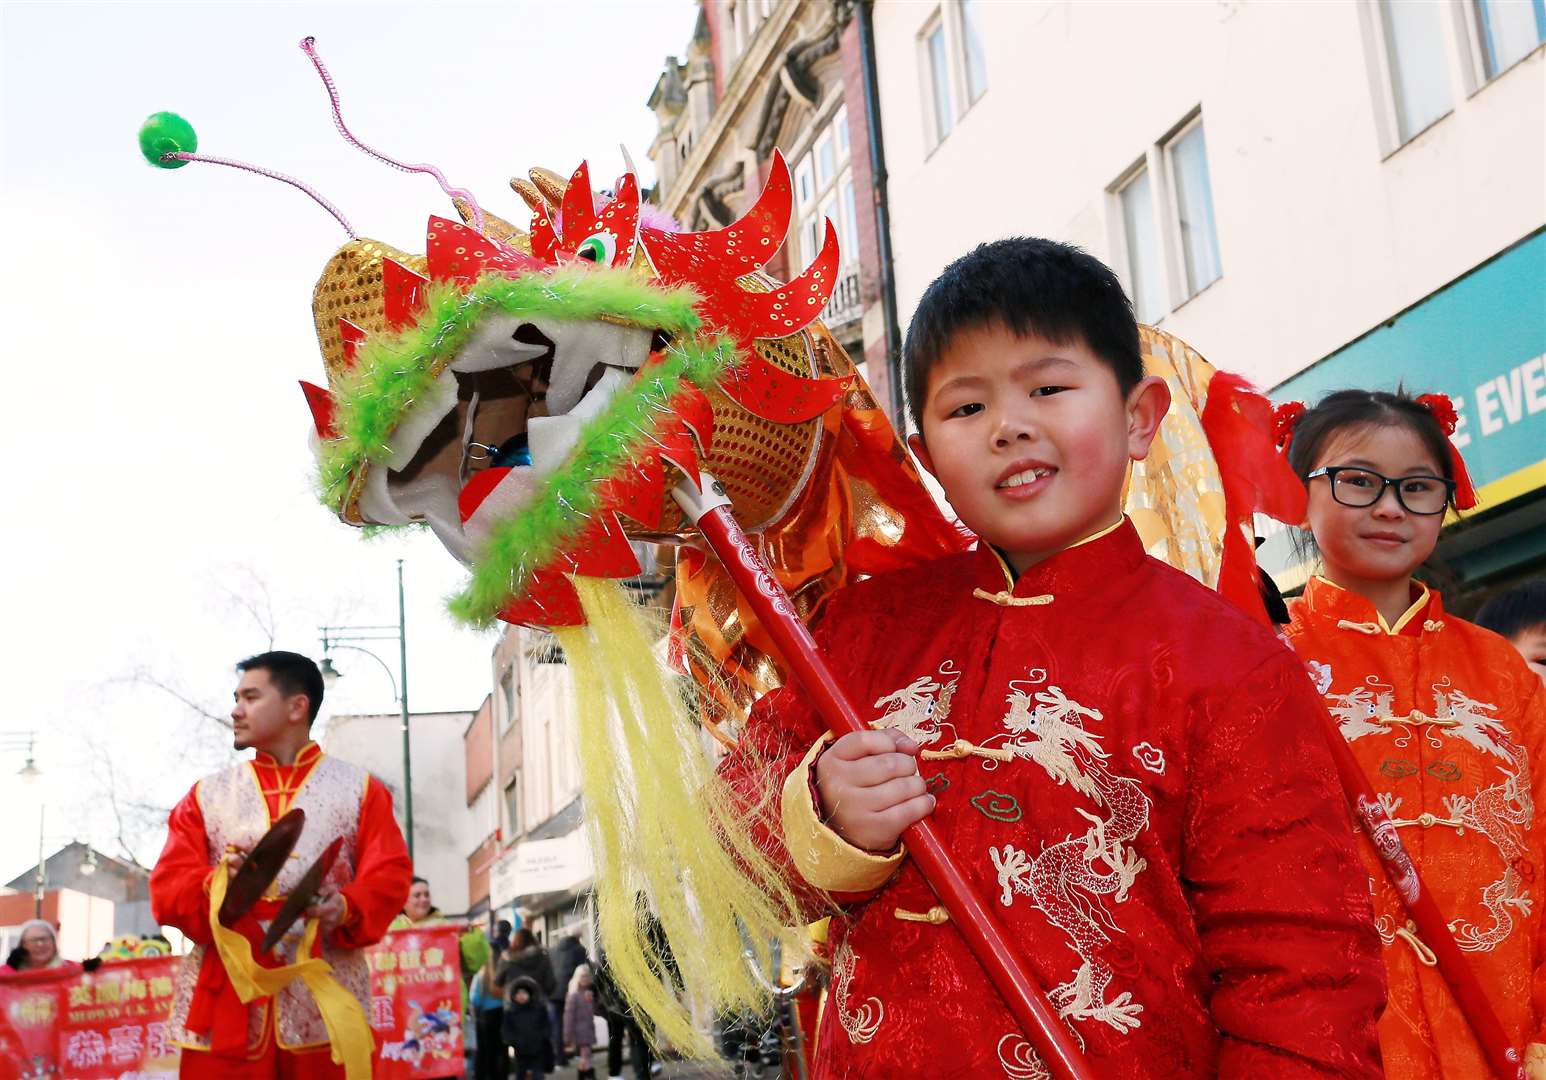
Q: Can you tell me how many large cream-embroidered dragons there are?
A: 4